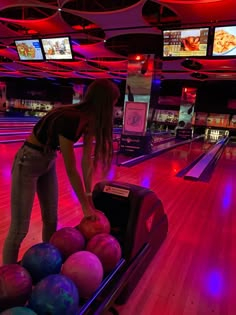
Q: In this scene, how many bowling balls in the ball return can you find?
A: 8